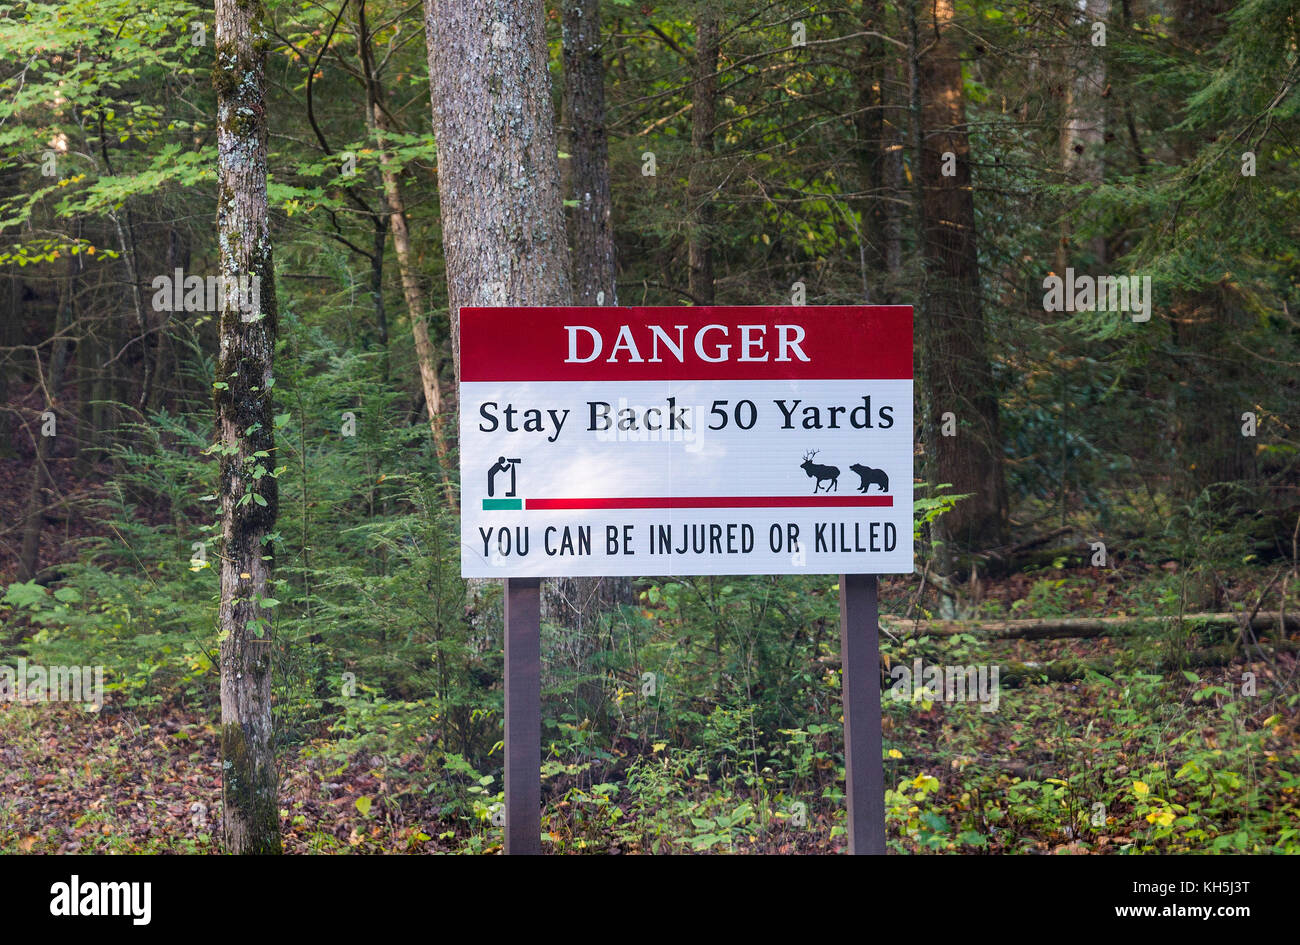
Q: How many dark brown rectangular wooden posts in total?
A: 2